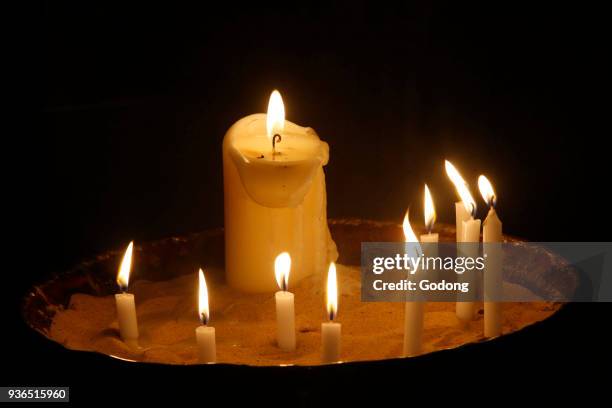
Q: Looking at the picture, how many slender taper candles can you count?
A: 9